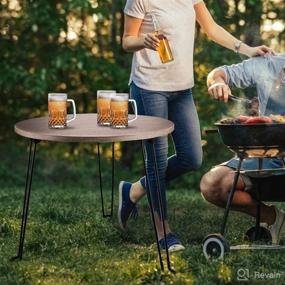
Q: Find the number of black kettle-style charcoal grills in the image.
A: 1